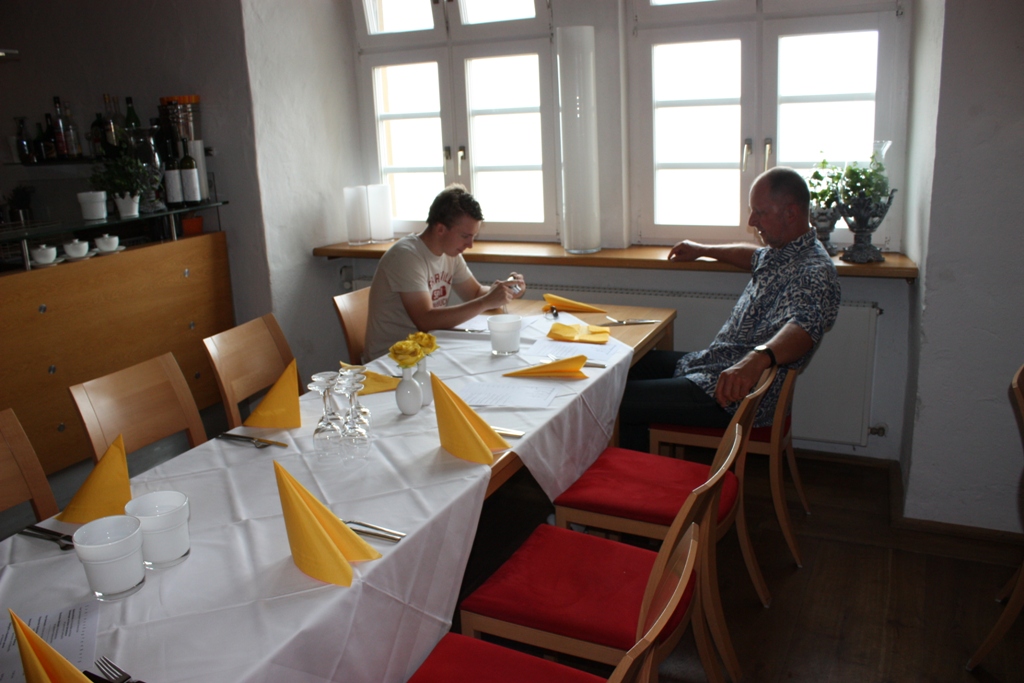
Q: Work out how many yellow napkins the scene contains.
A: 9